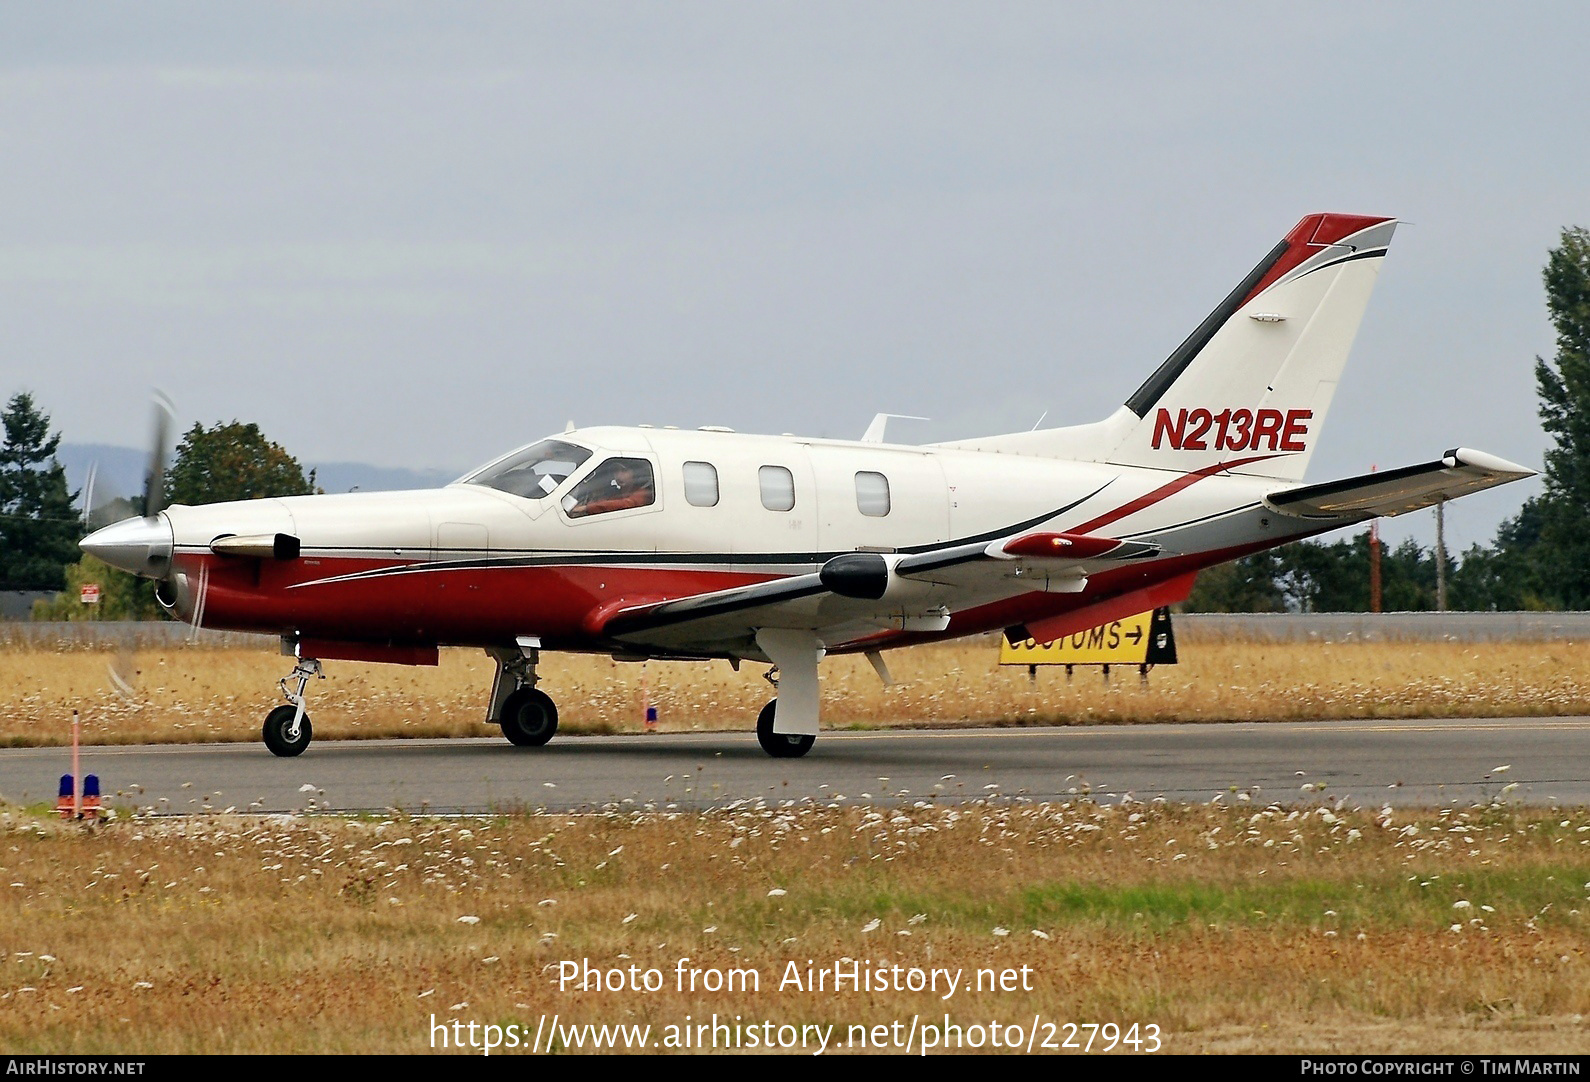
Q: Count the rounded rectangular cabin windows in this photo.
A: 3